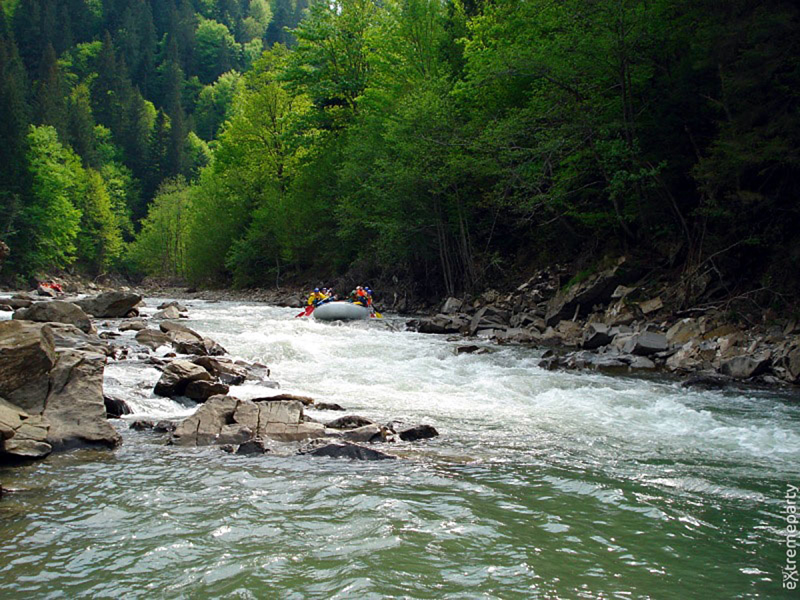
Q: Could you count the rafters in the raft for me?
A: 6